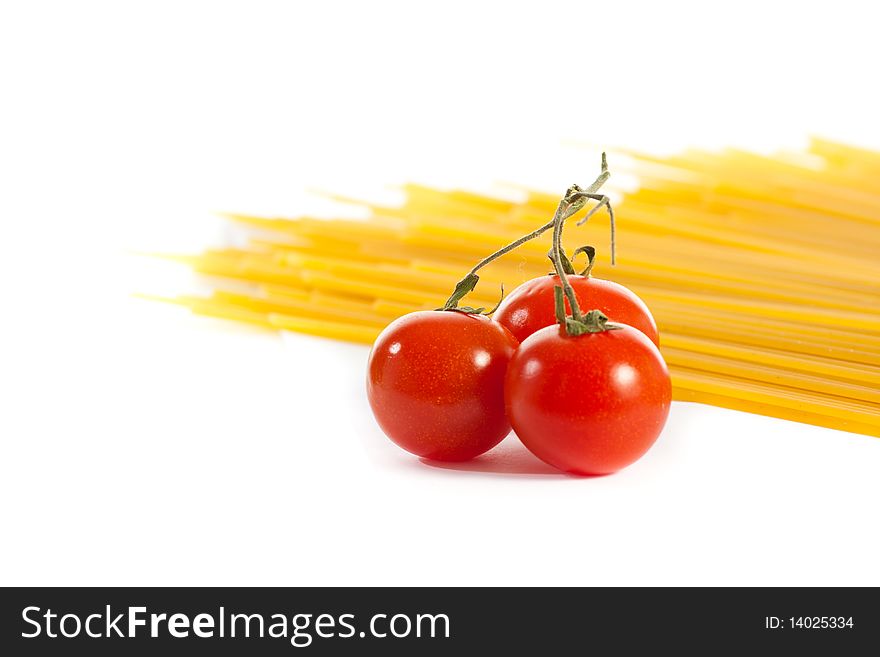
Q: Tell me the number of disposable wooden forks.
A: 0